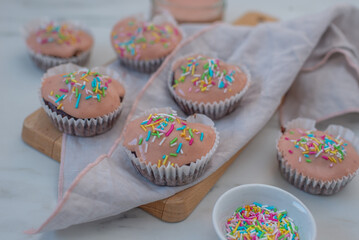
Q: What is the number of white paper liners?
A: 6